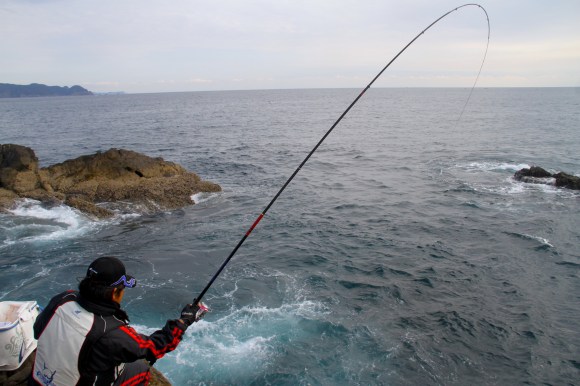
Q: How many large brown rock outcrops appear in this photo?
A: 1